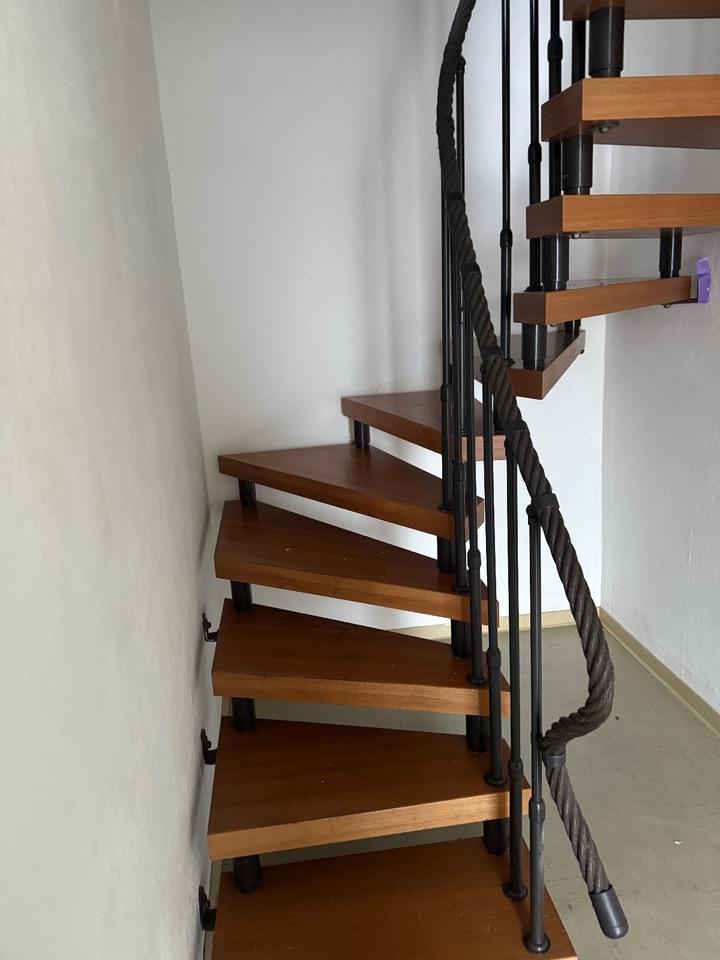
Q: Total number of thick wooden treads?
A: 11